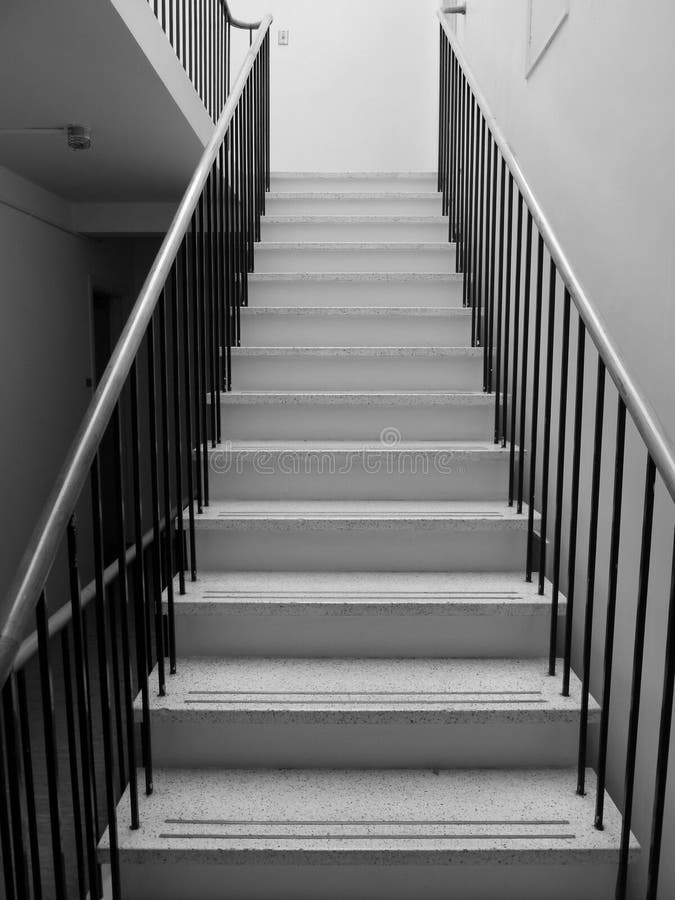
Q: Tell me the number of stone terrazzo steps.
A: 13